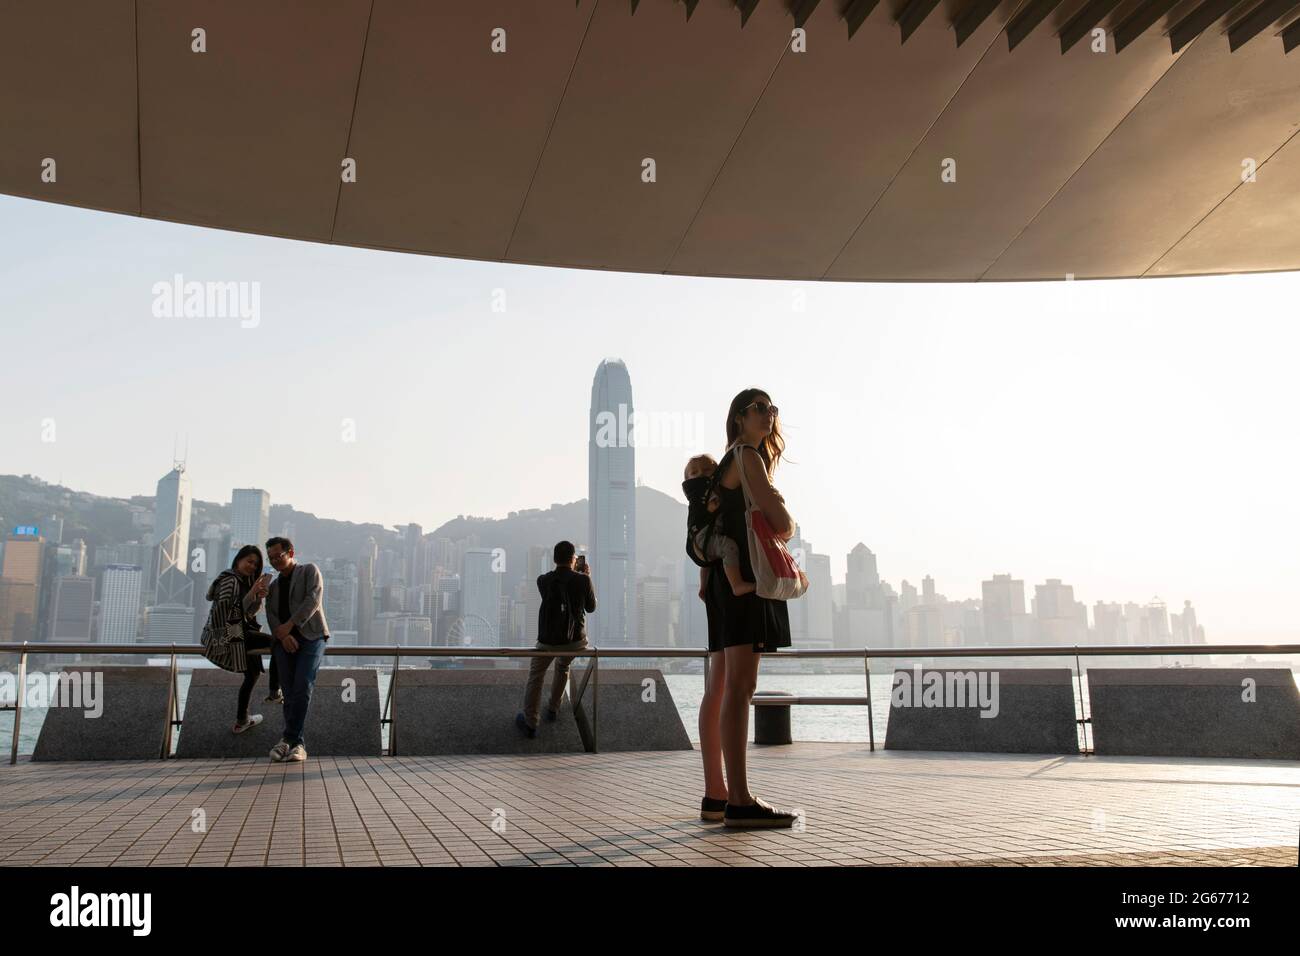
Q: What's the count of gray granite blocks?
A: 6